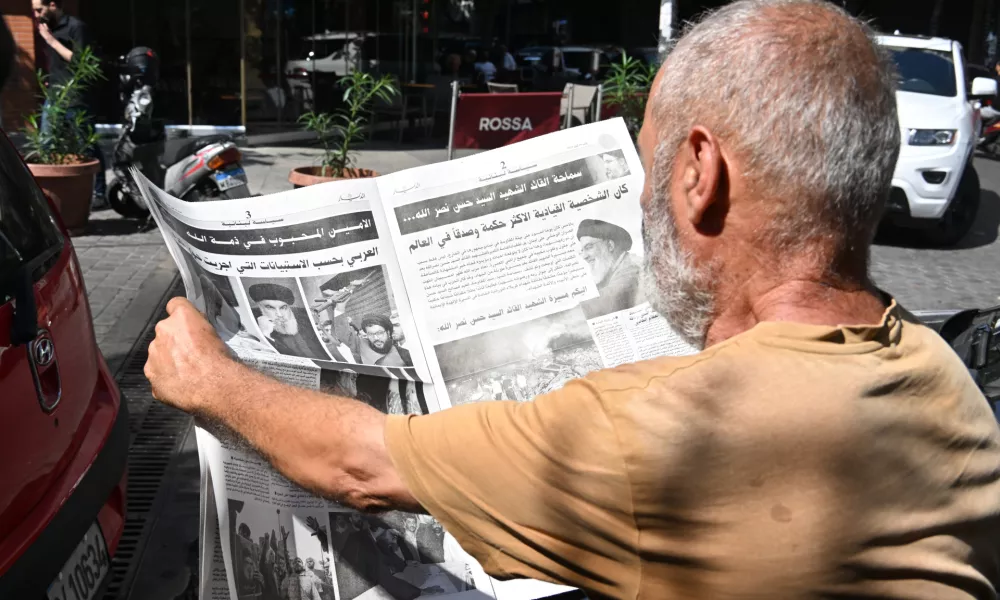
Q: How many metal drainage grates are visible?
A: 1